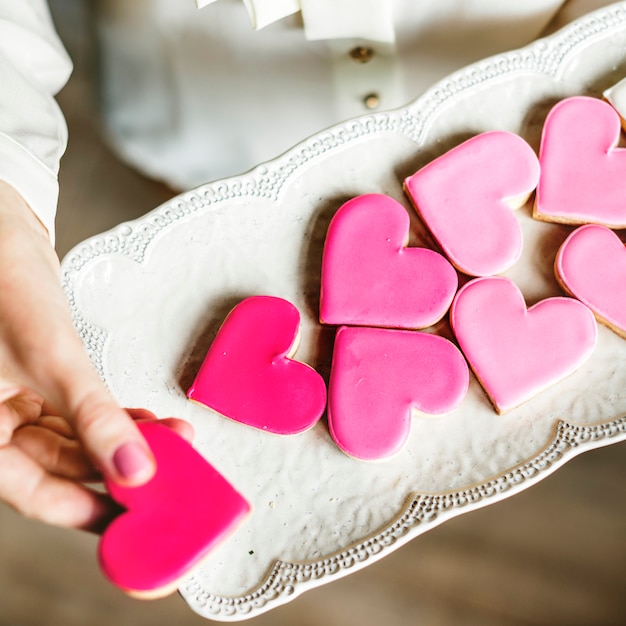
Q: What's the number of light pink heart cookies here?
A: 4